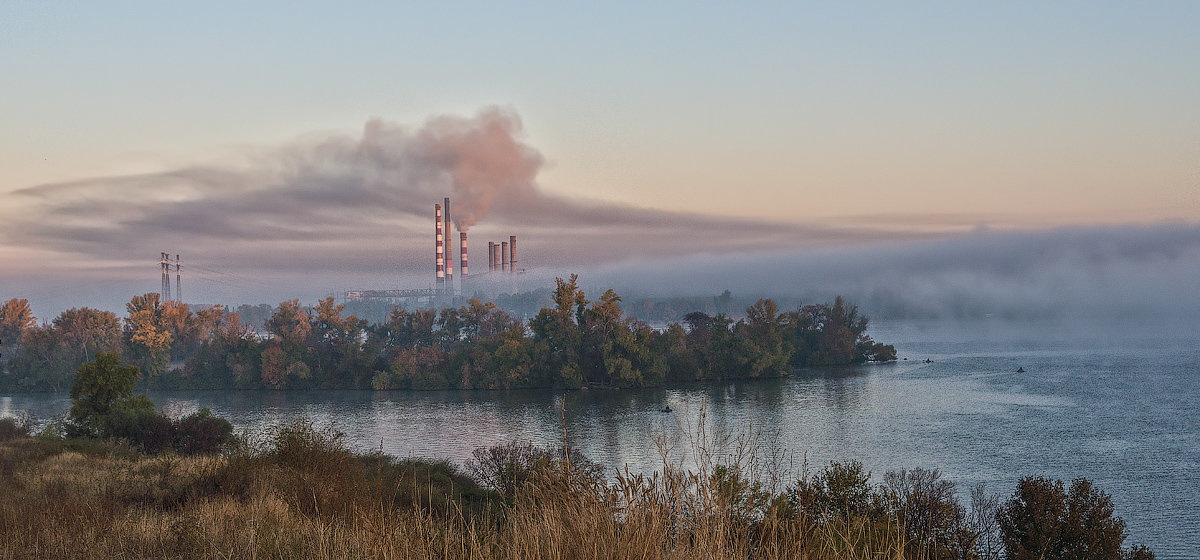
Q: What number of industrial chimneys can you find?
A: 7